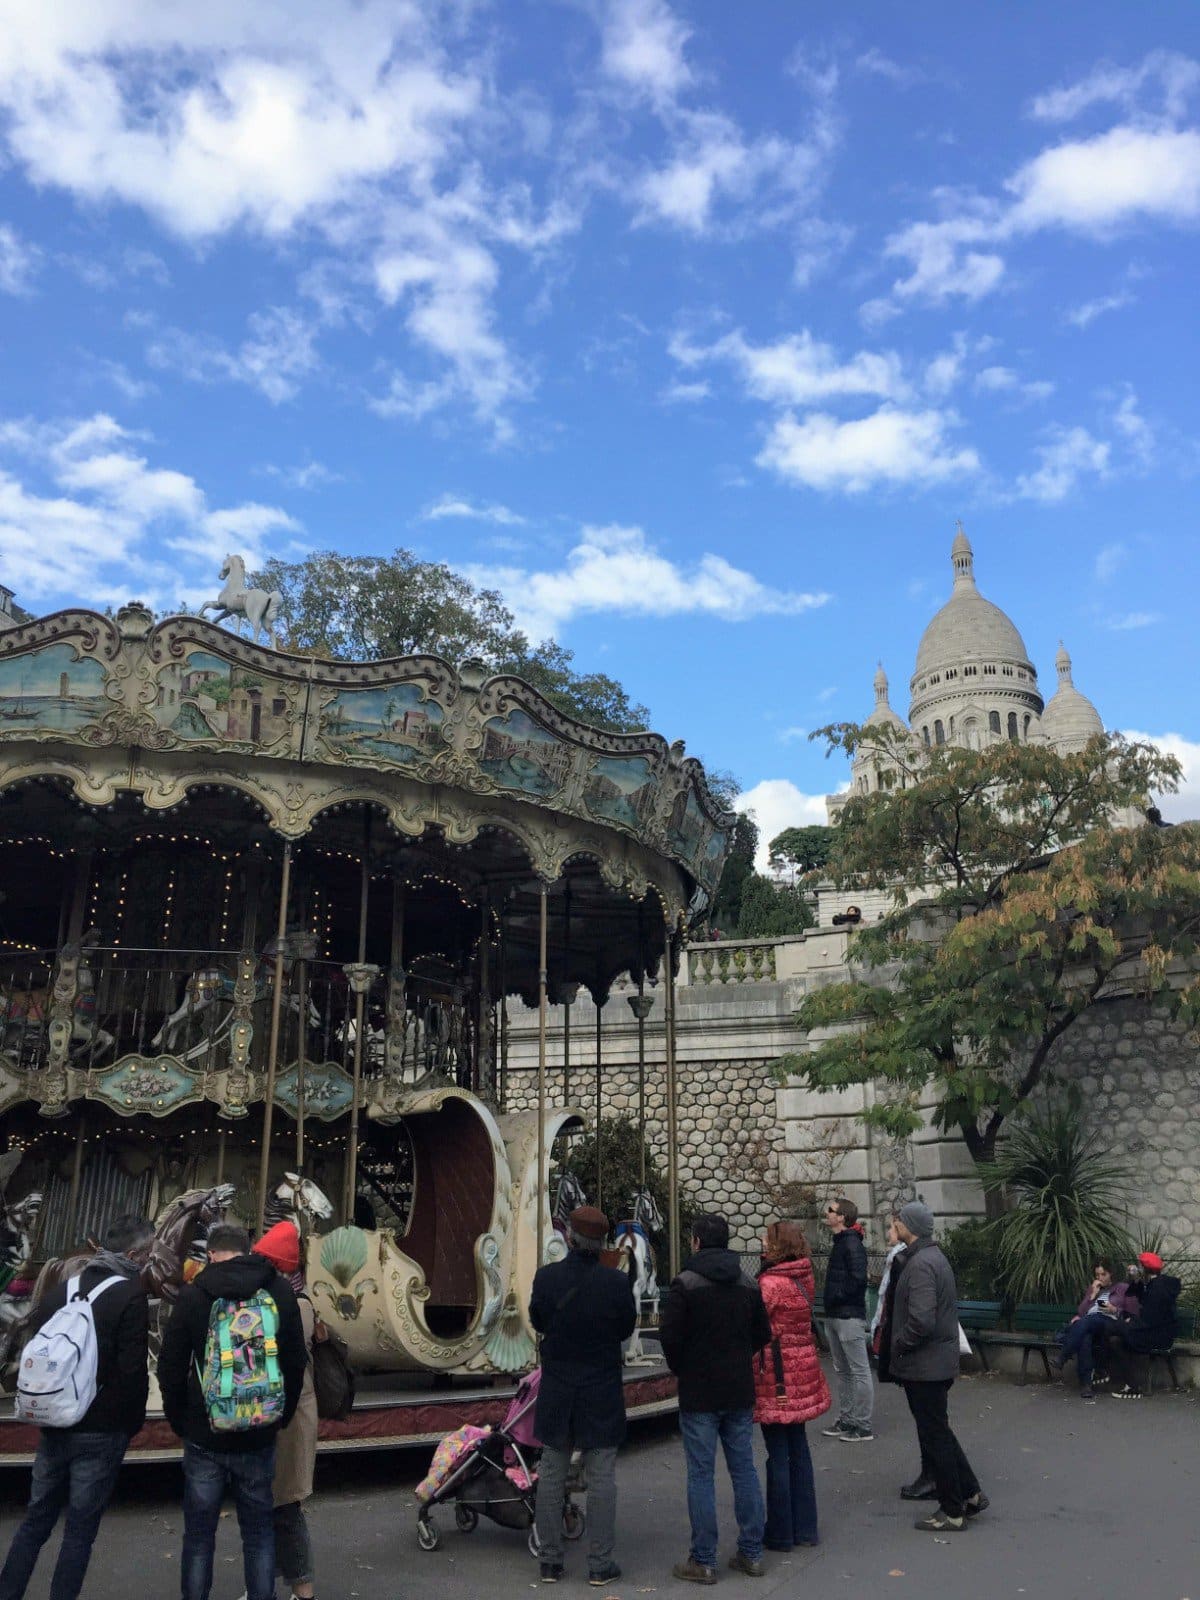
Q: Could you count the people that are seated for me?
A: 2